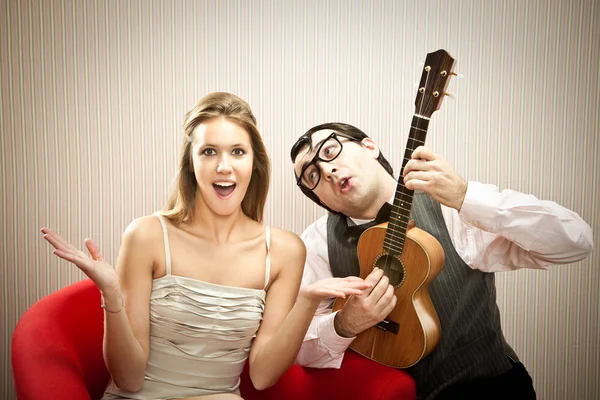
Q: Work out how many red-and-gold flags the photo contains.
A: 0